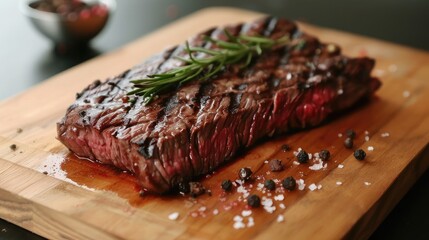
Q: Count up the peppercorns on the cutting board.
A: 12